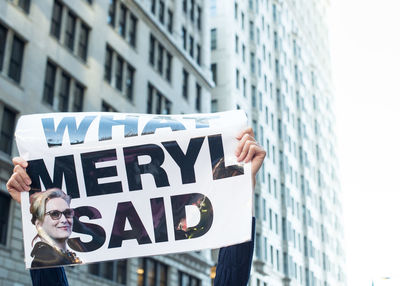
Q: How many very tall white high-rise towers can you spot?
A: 1